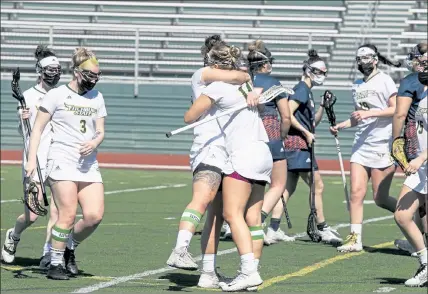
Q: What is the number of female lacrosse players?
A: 9